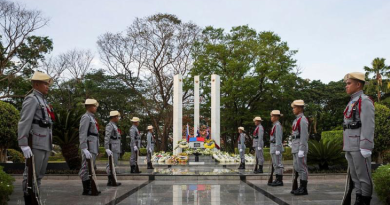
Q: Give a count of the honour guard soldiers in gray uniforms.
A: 10